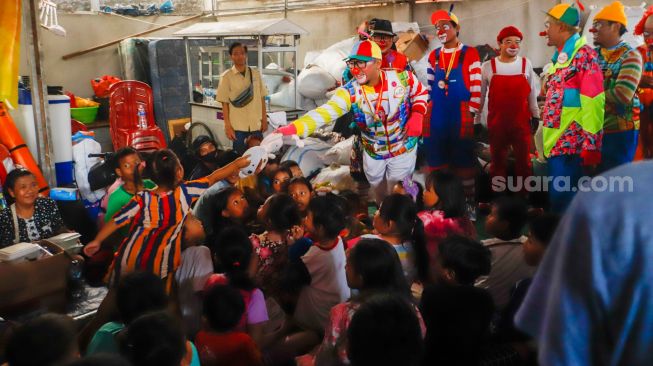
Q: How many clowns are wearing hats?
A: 6